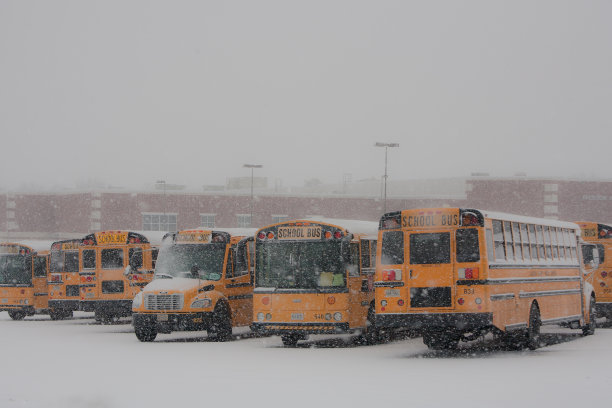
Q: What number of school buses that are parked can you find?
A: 7